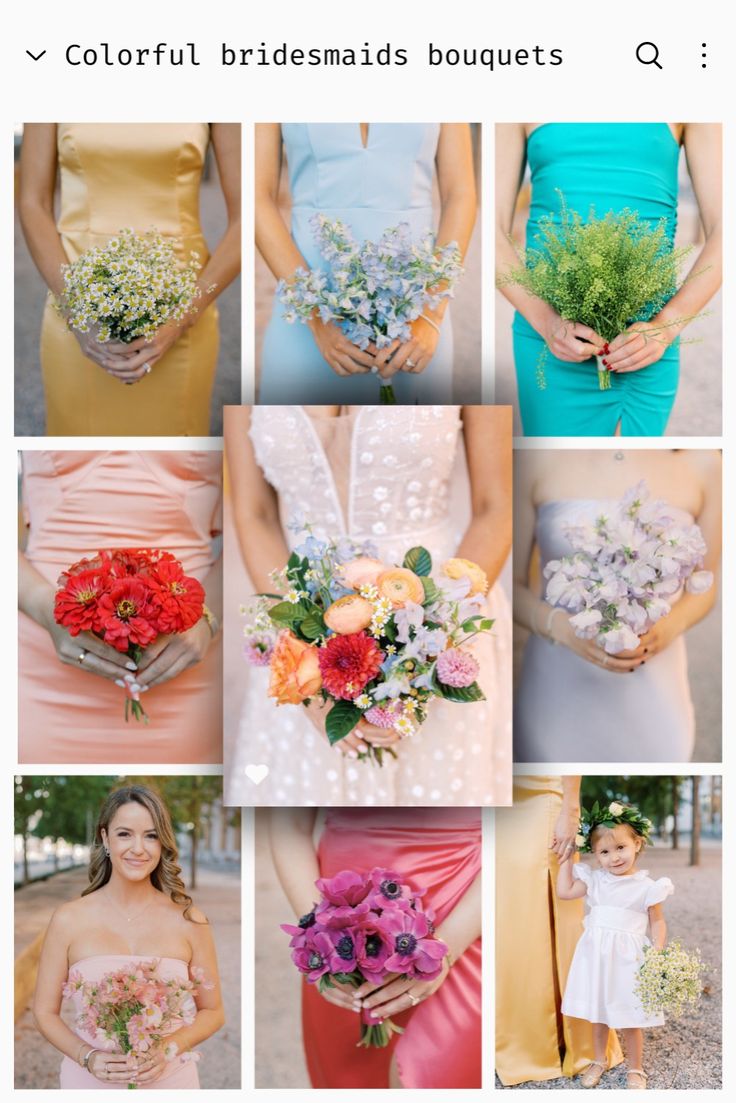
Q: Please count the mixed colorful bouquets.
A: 1